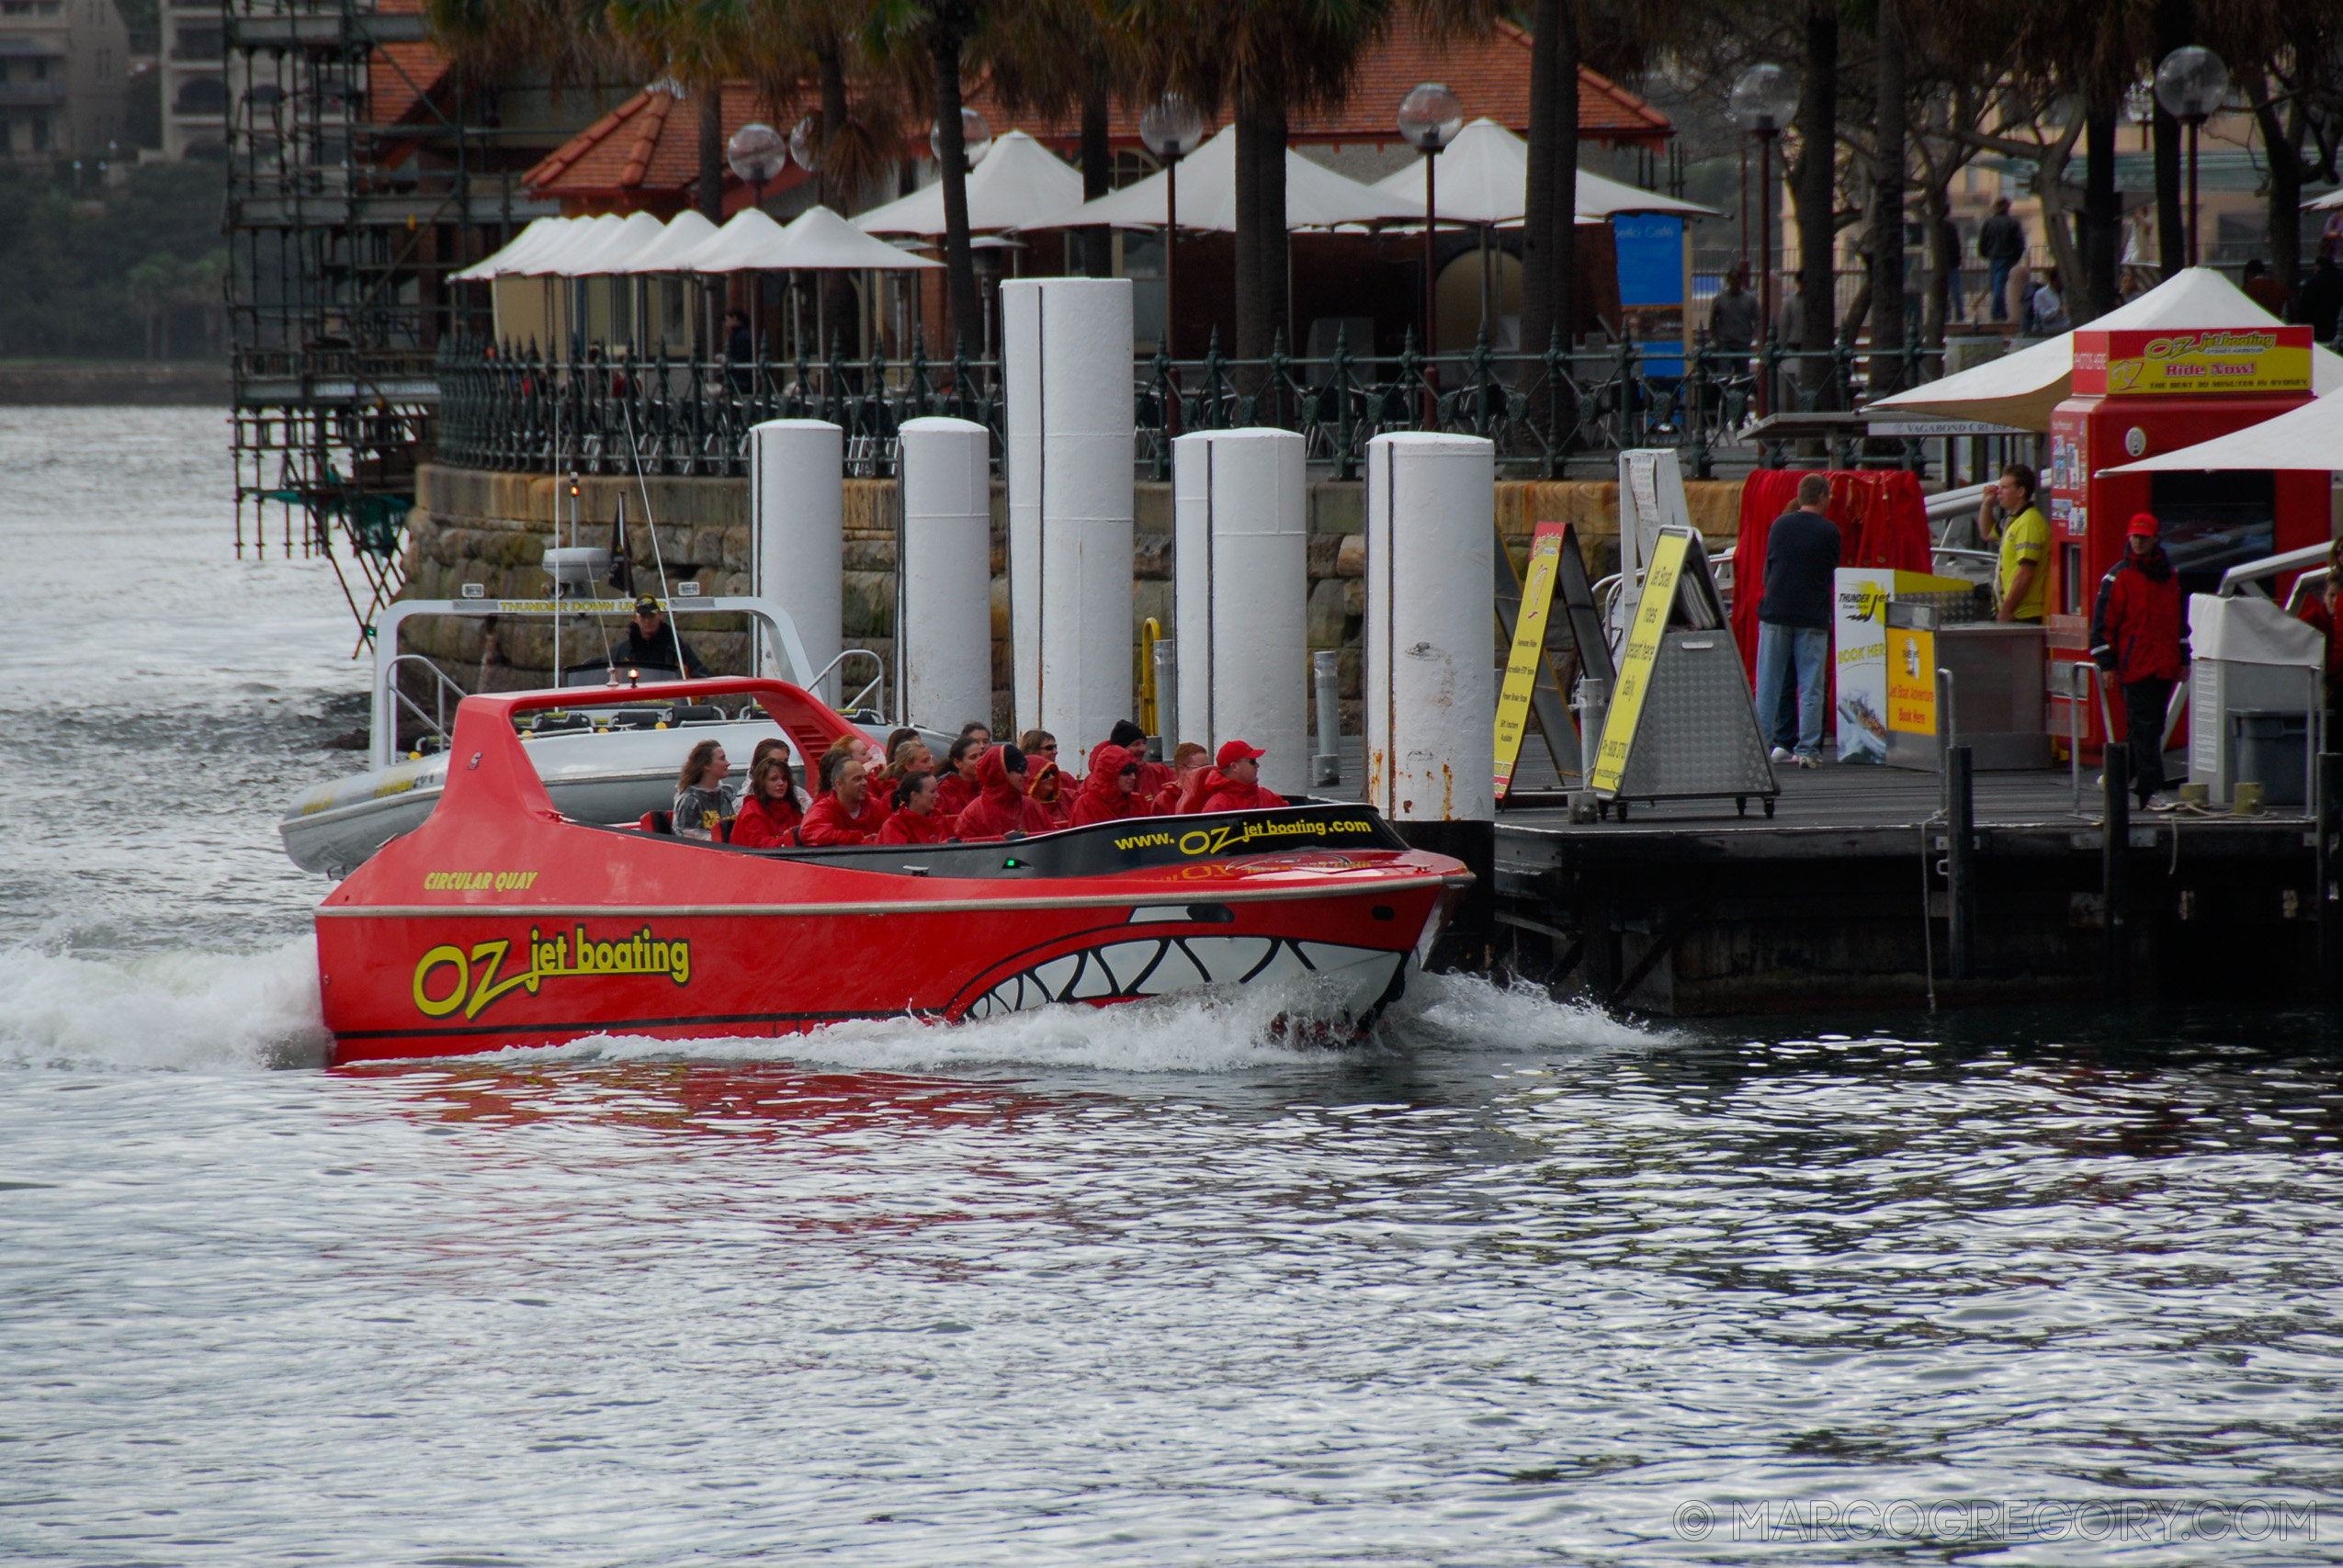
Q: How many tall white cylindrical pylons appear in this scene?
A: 5